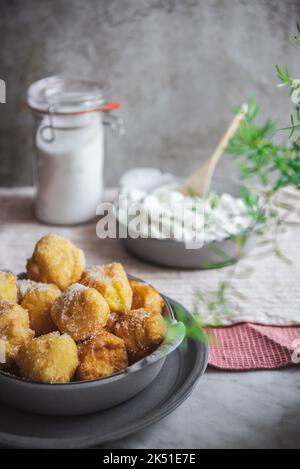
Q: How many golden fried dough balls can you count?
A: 10